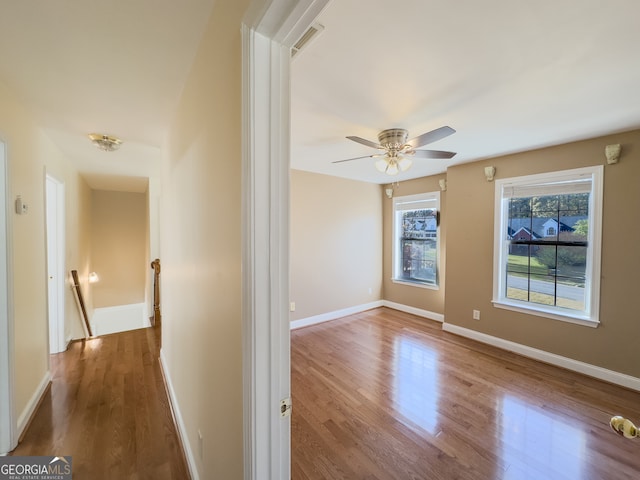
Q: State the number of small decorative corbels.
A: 4